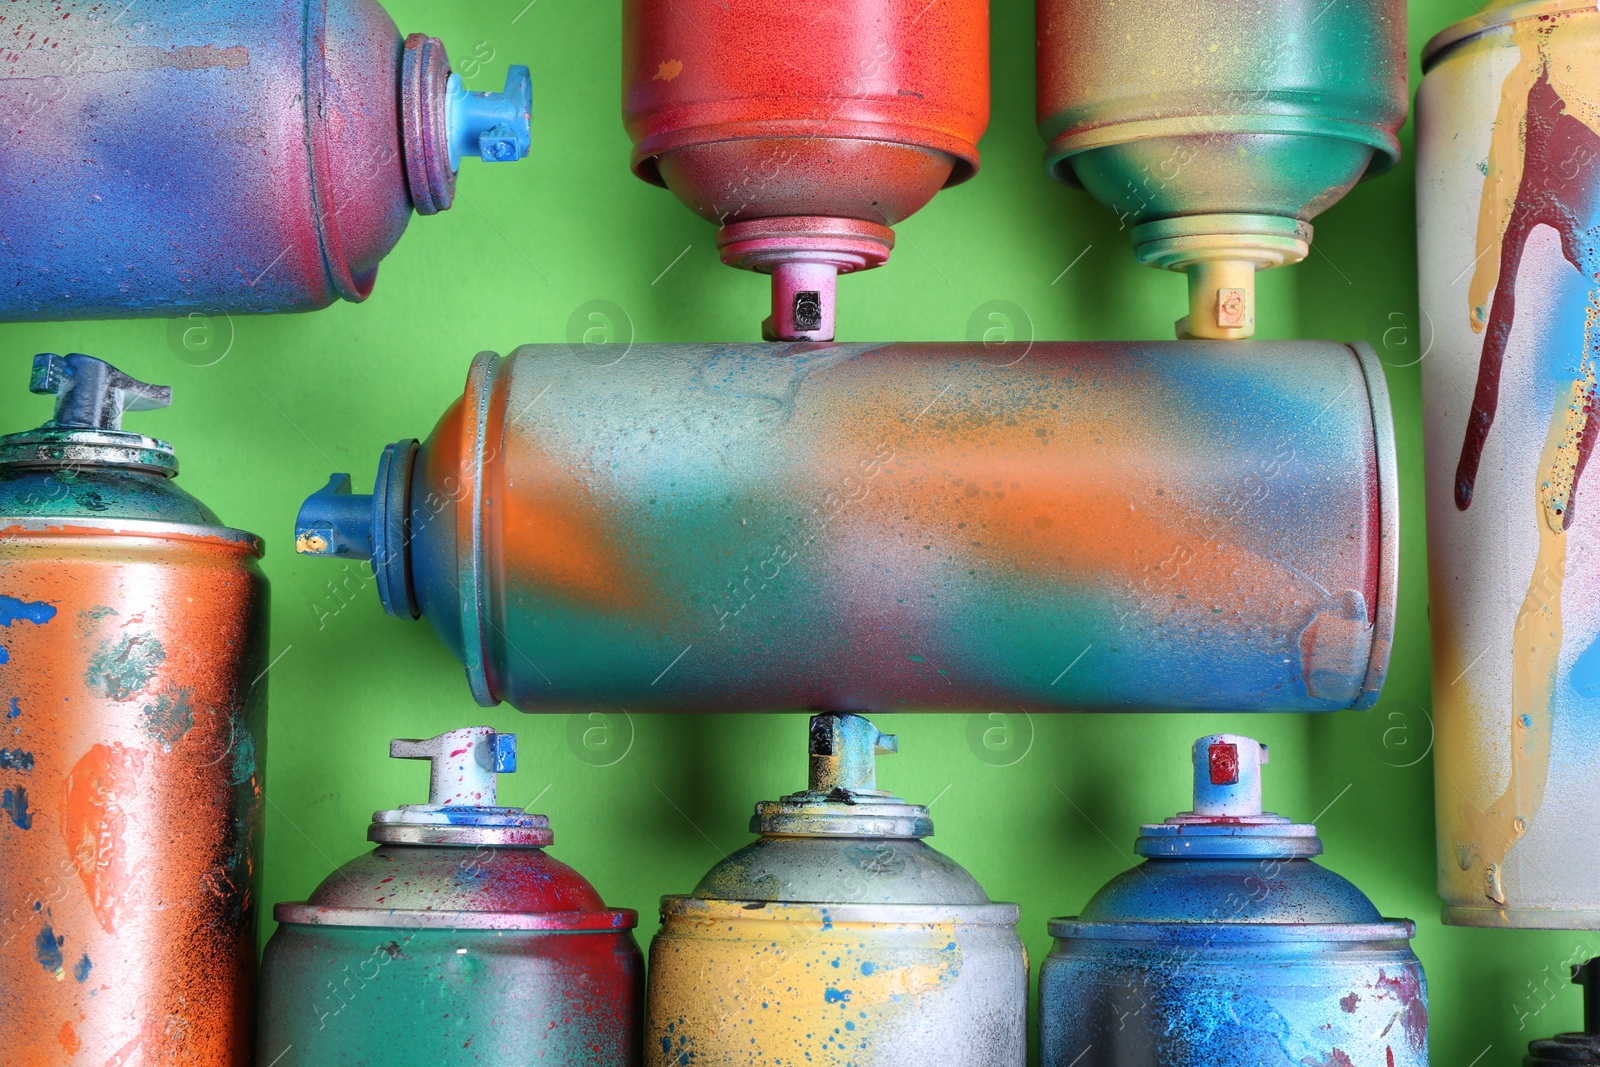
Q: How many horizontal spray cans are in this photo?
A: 2